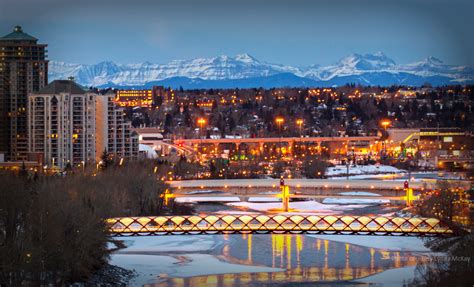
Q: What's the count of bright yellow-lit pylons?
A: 3